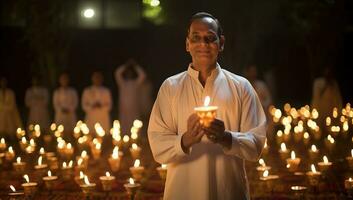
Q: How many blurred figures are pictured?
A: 7